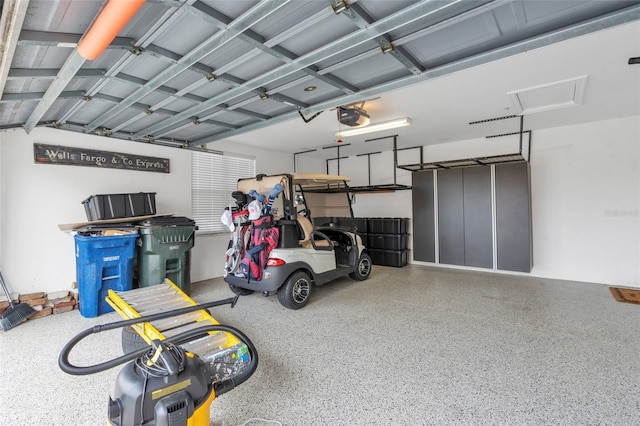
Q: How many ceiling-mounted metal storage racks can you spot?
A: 2